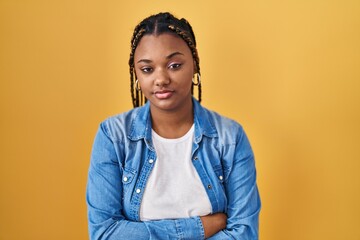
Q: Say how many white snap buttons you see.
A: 4